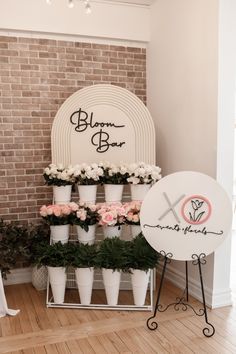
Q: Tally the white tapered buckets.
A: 12